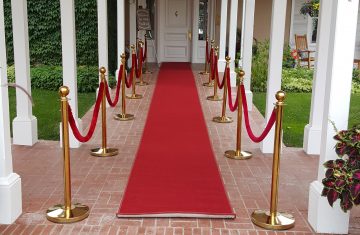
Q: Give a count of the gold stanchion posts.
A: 12